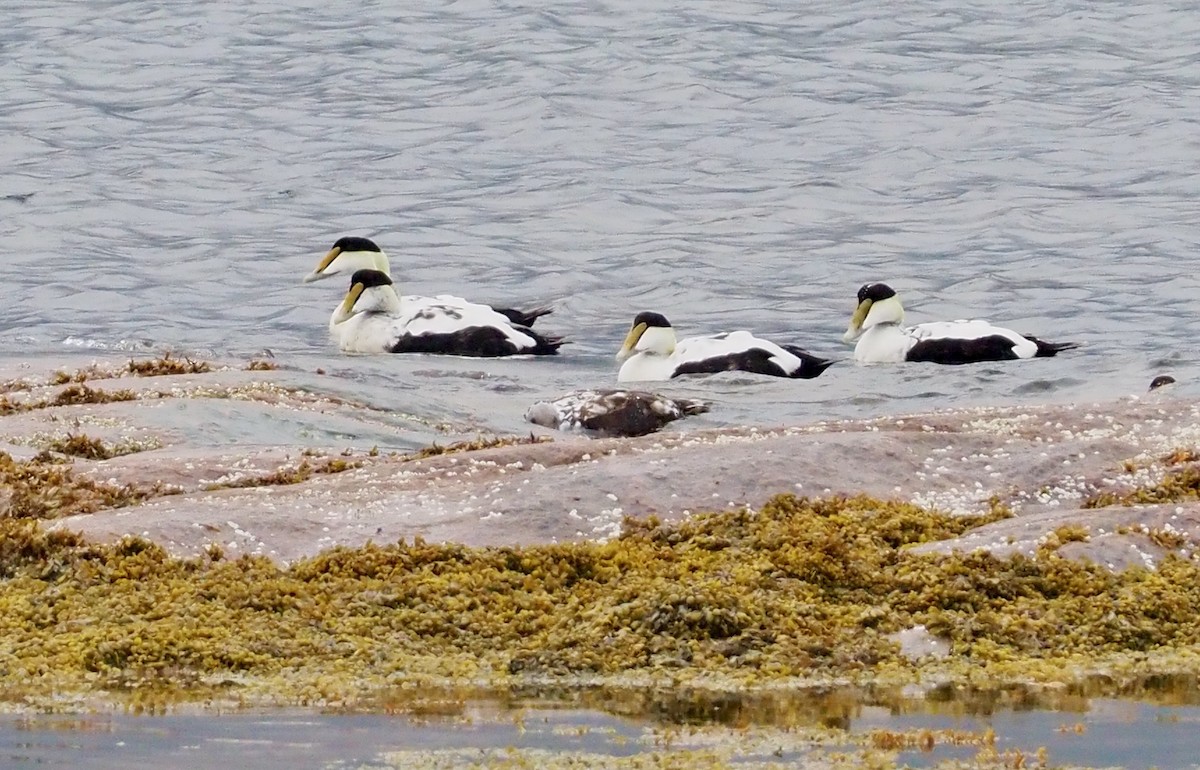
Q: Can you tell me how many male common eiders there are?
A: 4